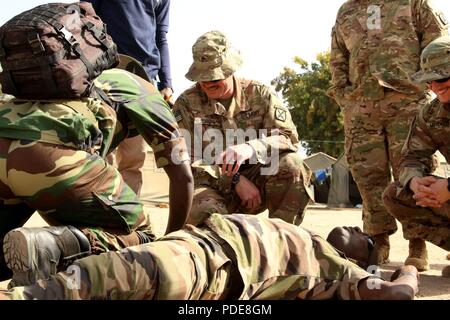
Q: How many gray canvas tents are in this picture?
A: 2